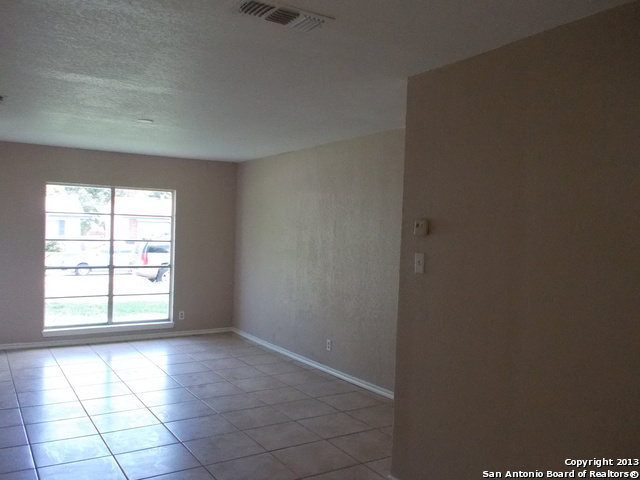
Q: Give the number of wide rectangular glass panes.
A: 10